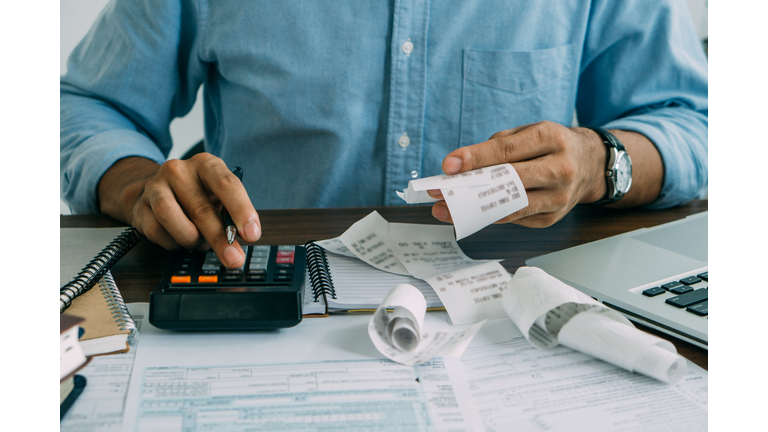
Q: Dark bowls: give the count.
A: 0